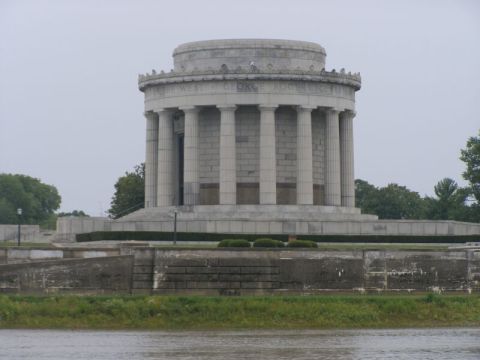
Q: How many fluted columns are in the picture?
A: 8